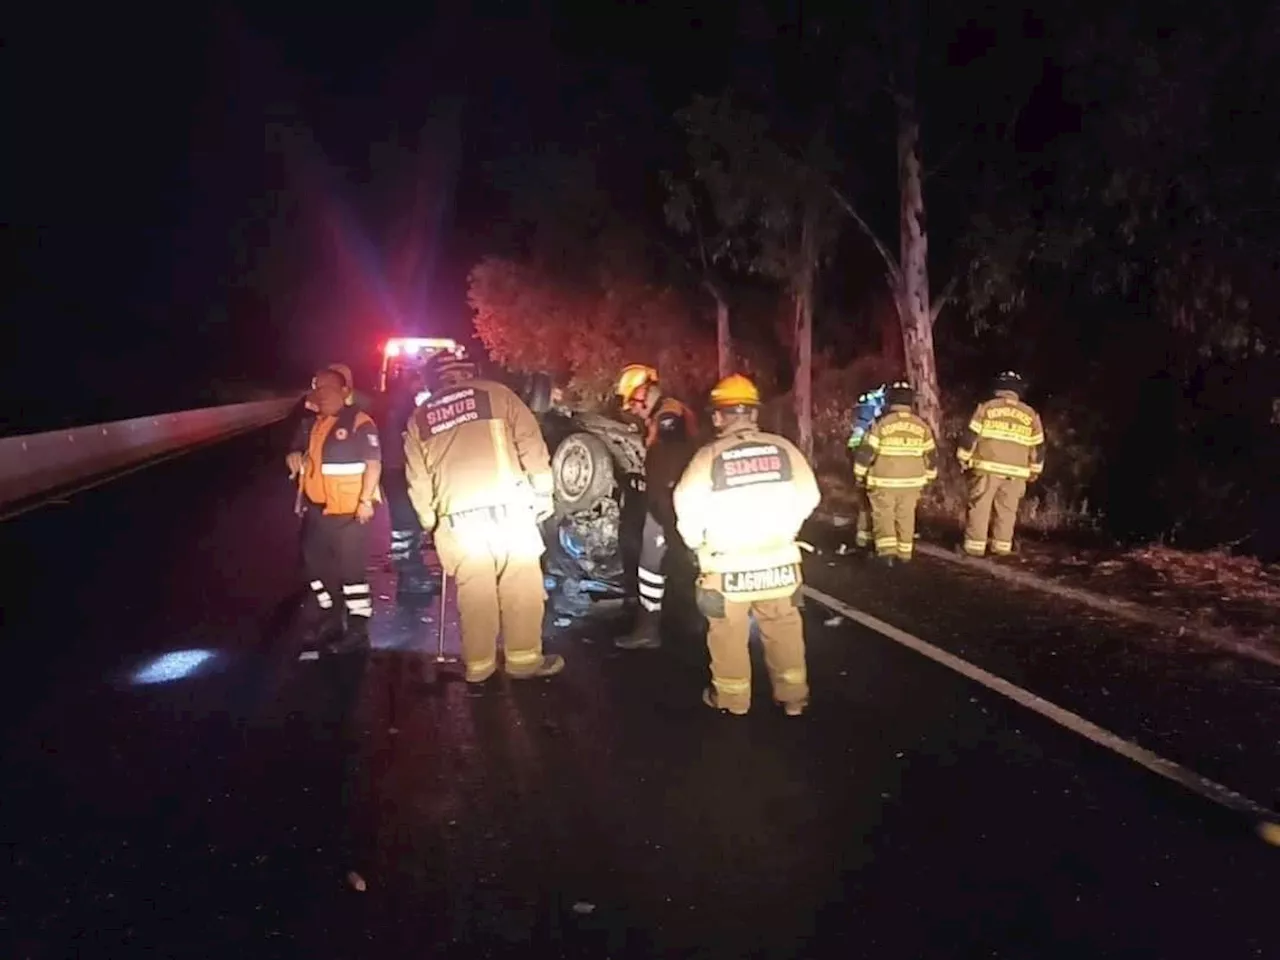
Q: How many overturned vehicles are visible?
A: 1